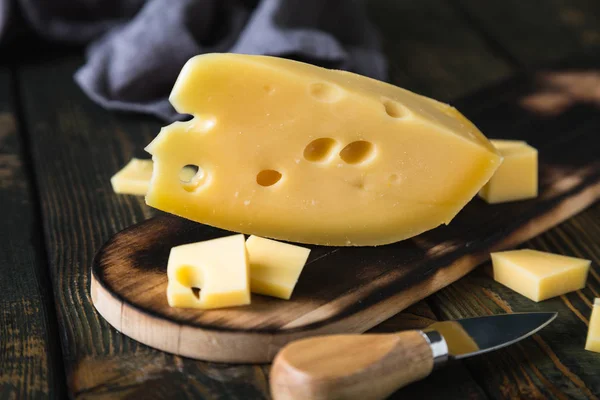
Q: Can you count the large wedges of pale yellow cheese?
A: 1